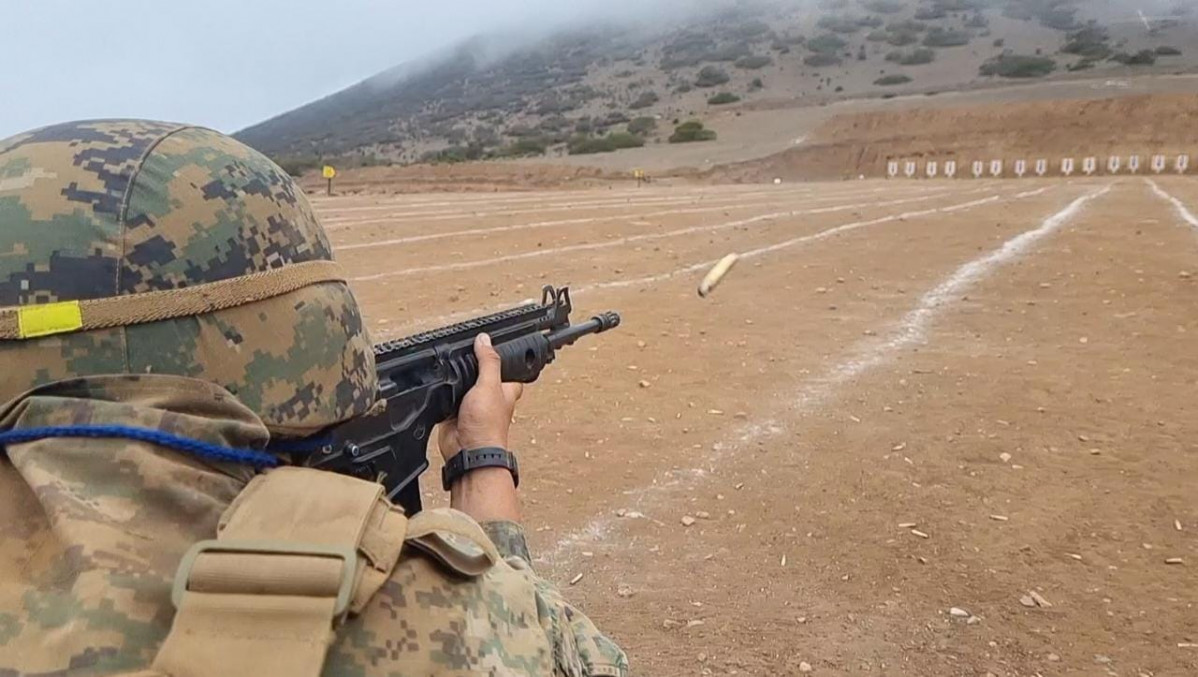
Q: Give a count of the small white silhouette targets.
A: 14